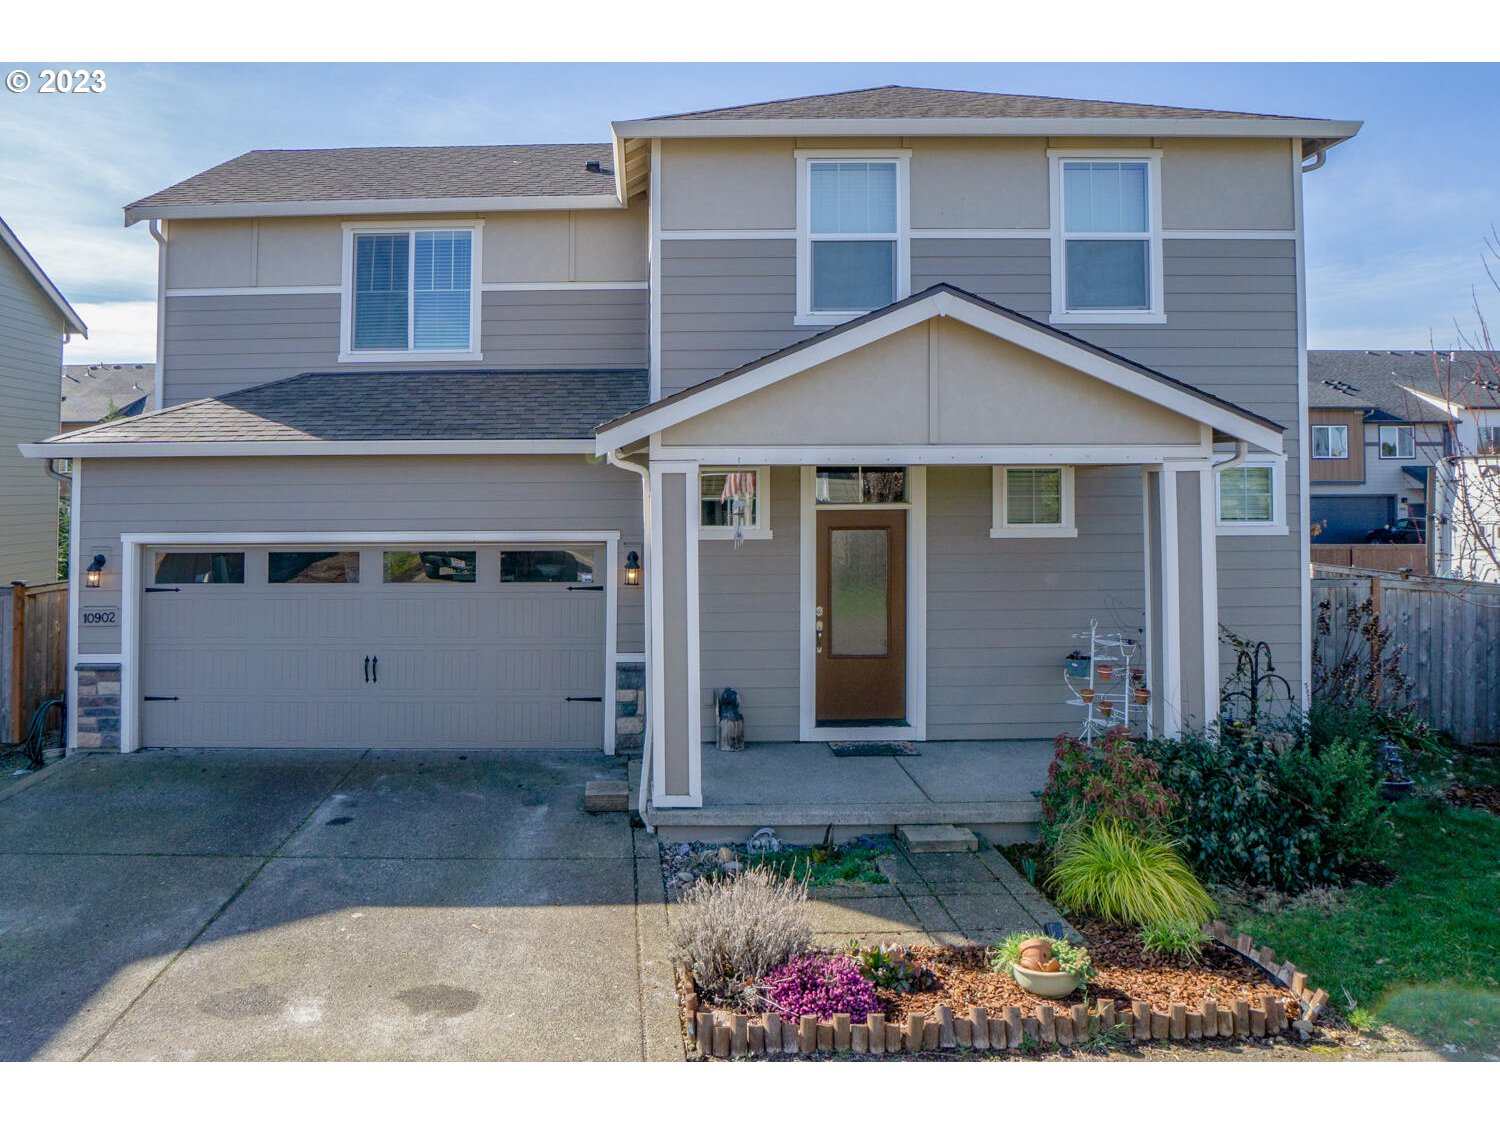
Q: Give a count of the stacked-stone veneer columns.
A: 2